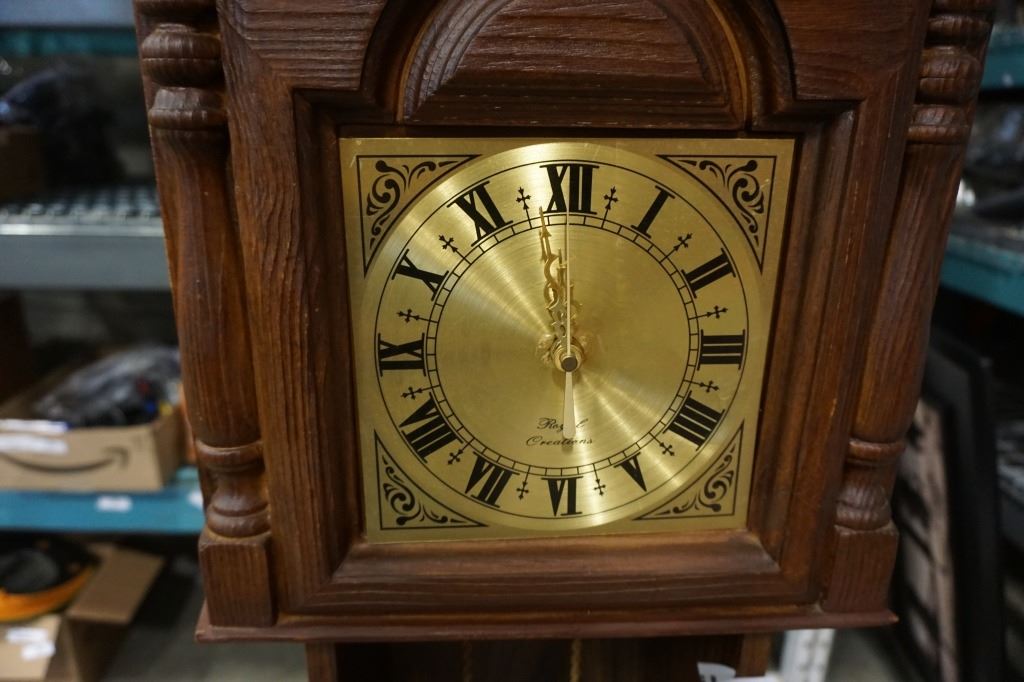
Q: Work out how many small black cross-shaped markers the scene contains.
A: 12